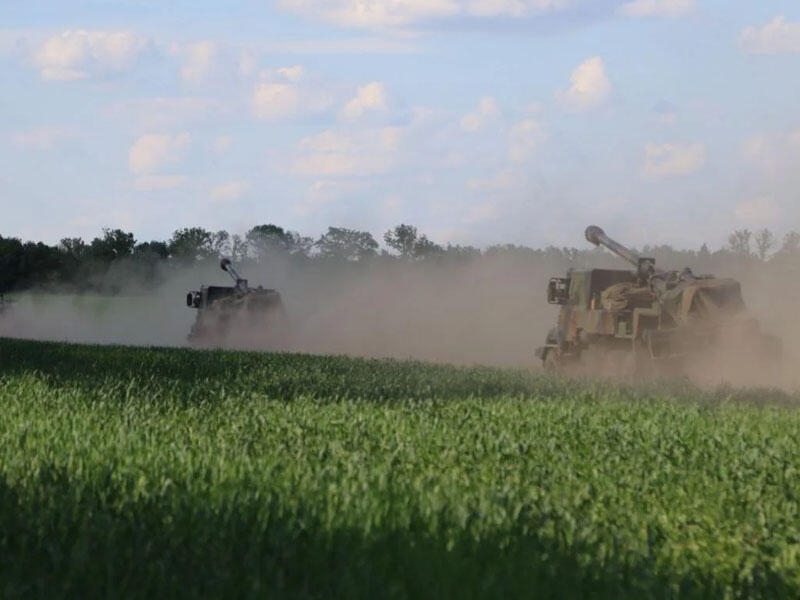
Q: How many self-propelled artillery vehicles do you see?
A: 2